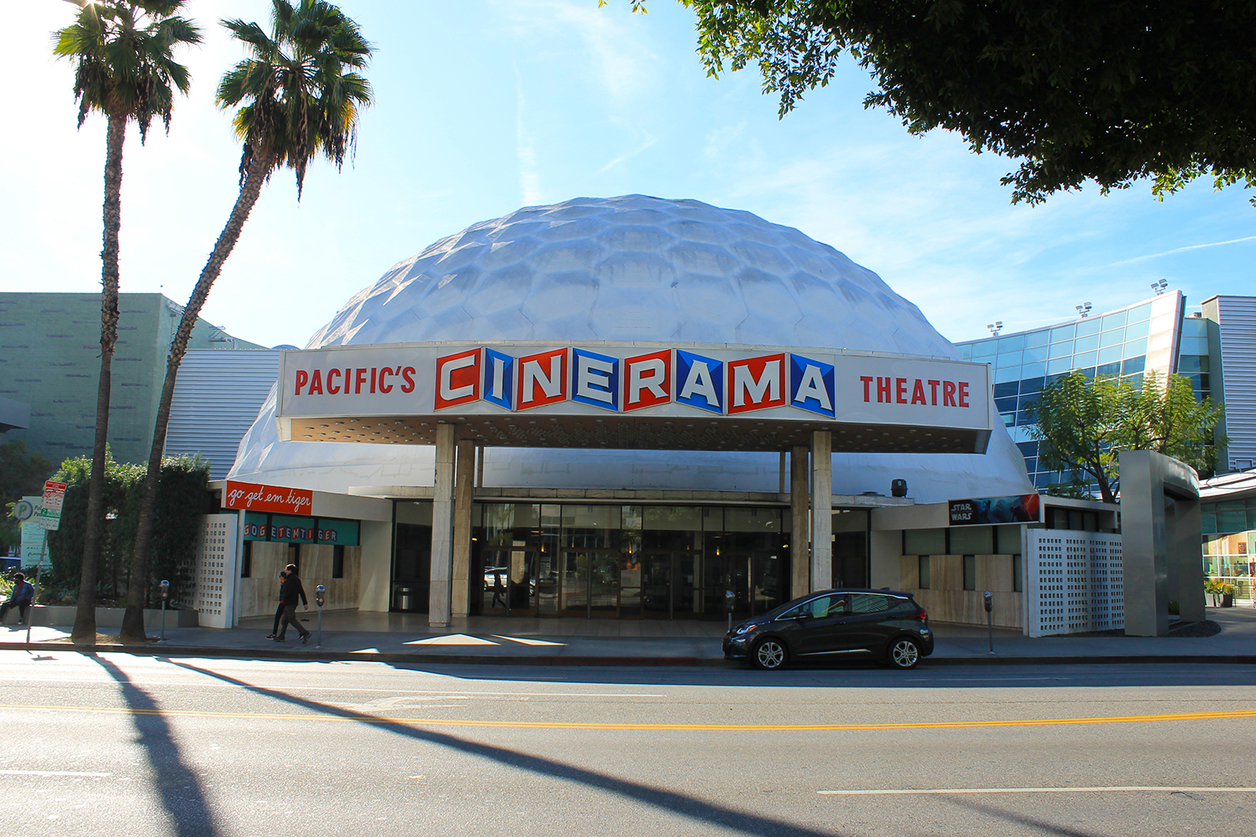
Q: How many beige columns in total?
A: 4